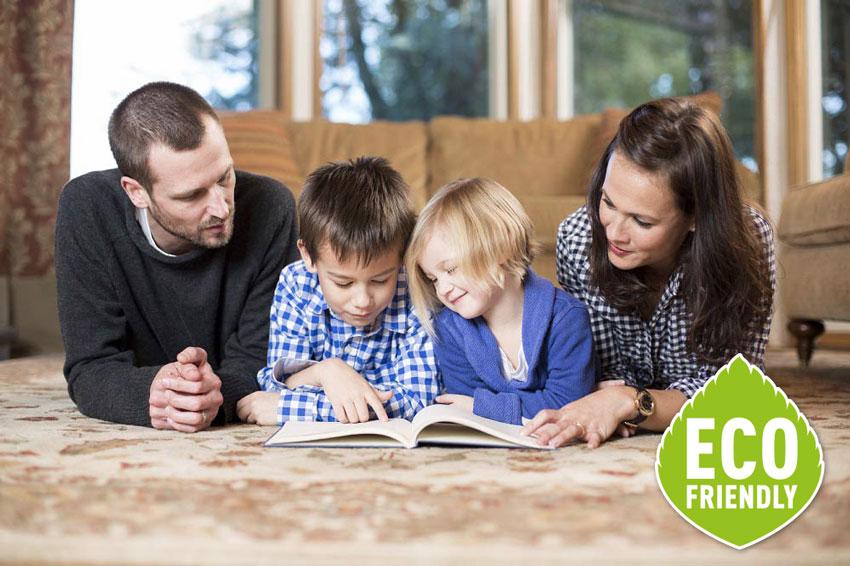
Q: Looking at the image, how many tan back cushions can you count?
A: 2